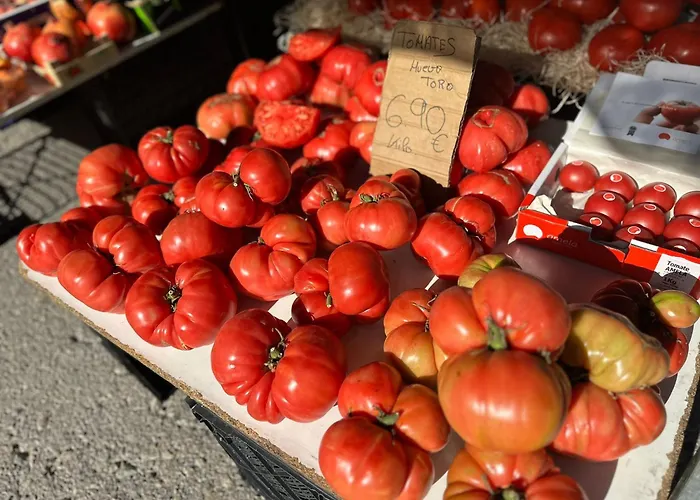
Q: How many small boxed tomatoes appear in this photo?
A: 10